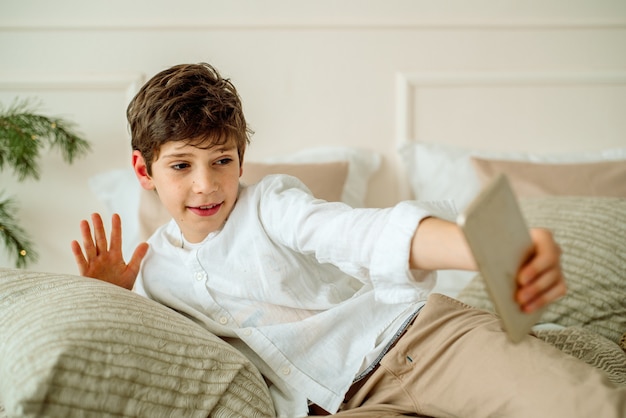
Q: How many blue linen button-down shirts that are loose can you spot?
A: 0